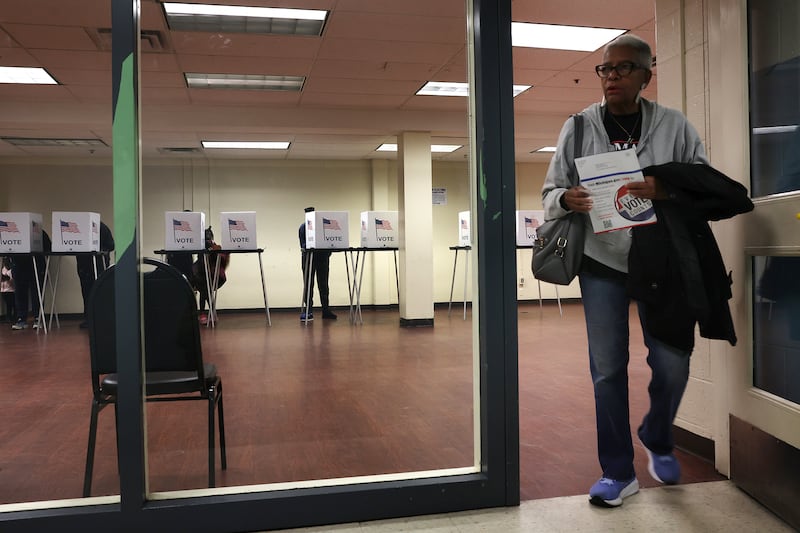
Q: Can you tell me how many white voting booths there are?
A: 8